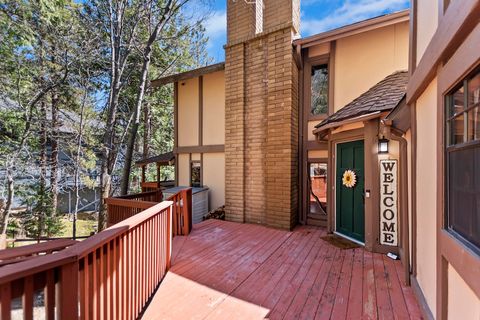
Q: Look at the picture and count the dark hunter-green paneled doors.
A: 1